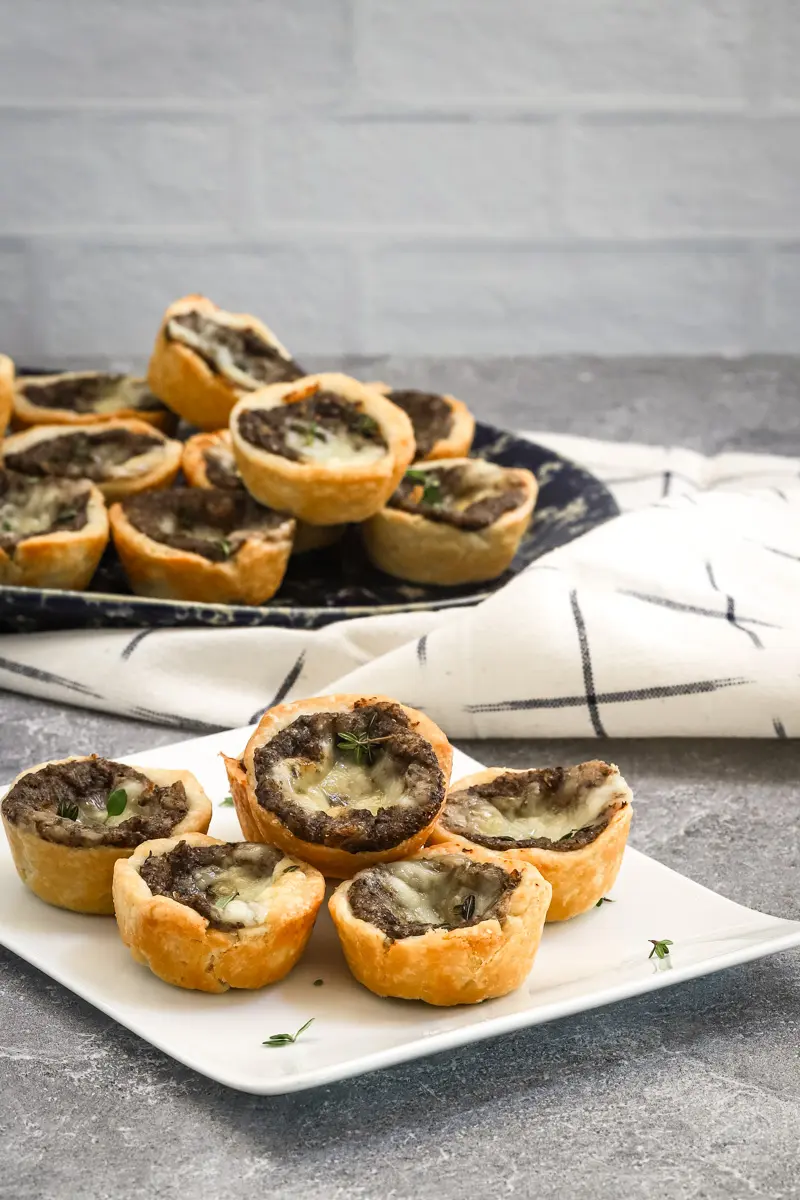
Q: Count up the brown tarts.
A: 15